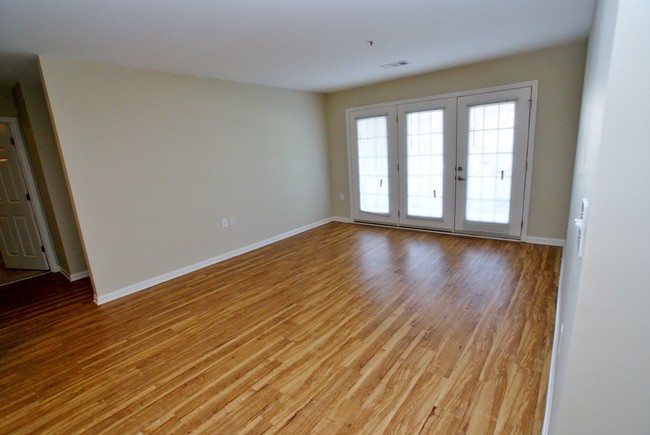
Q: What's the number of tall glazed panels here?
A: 3